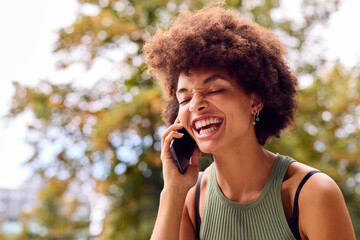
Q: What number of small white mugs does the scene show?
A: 0